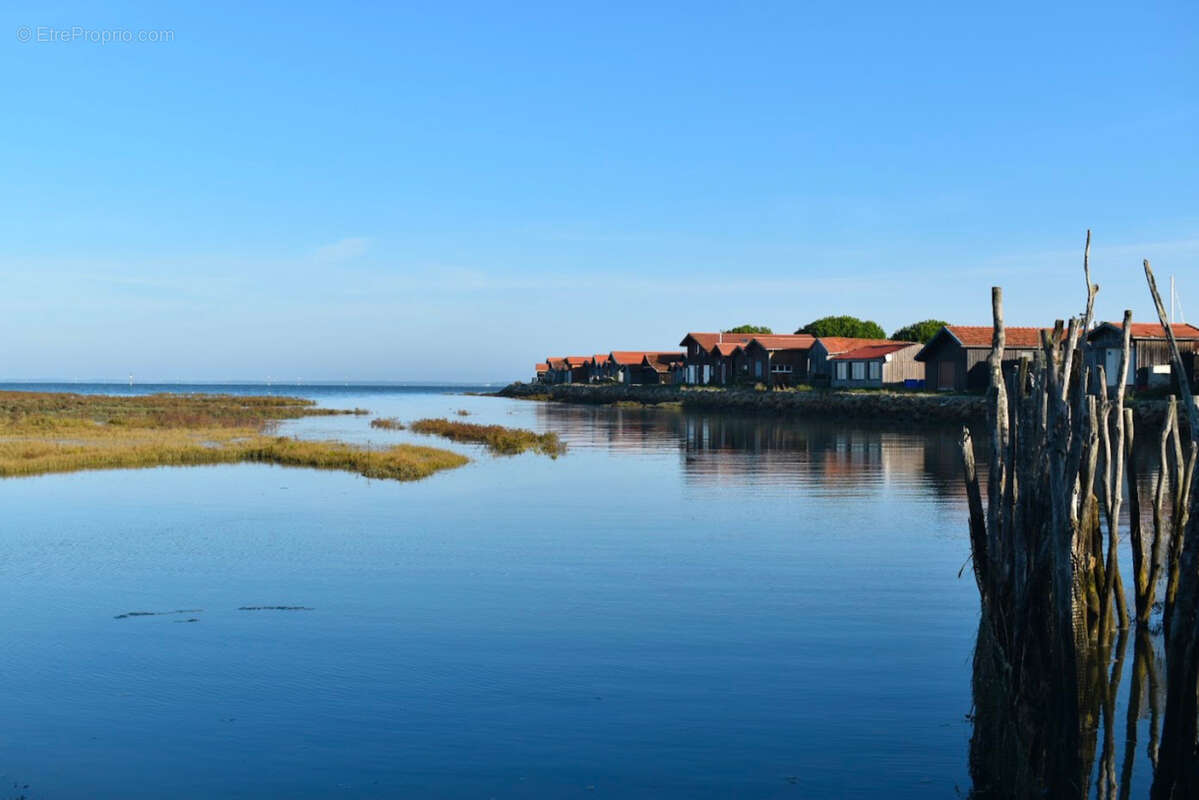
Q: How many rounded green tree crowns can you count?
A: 3